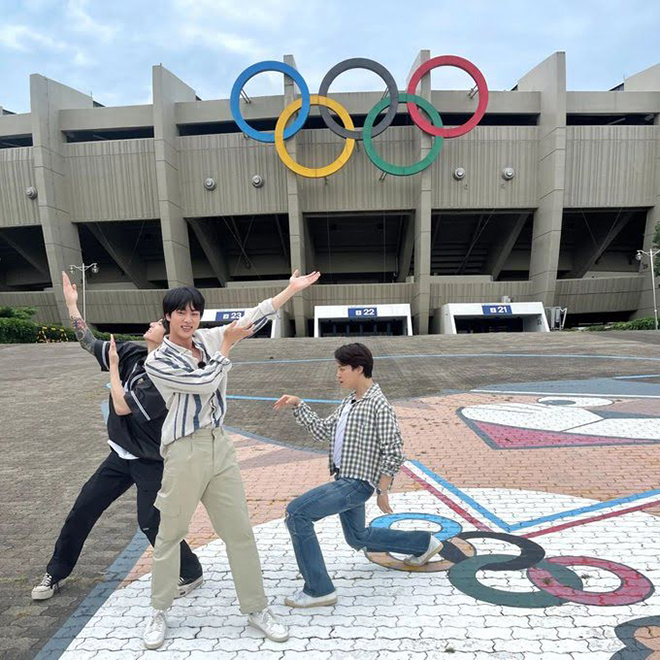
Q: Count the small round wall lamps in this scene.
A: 5